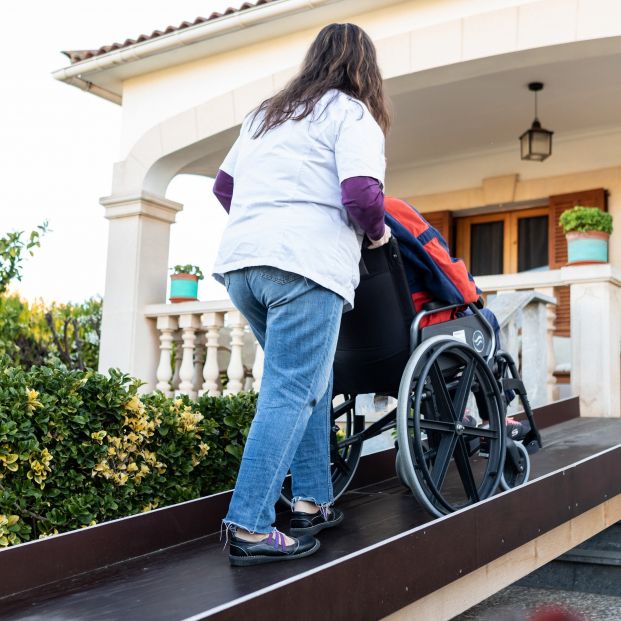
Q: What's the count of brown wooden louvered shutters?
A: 2